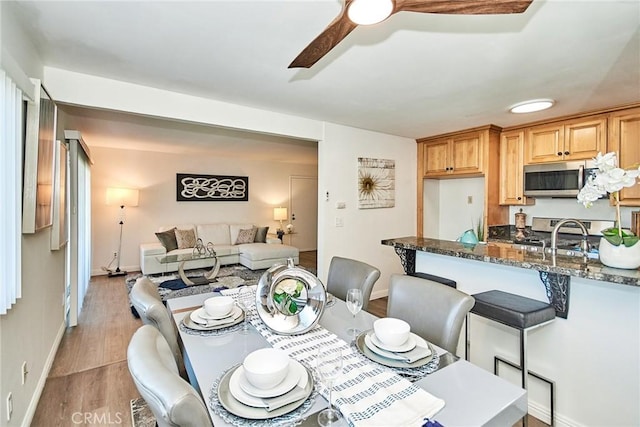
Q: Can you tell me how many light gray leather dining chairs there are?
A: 4